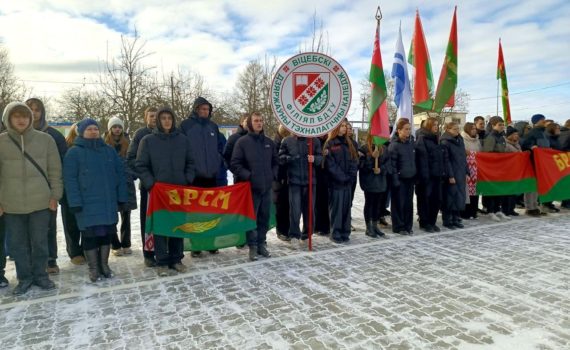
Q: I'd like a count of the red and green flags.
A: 7